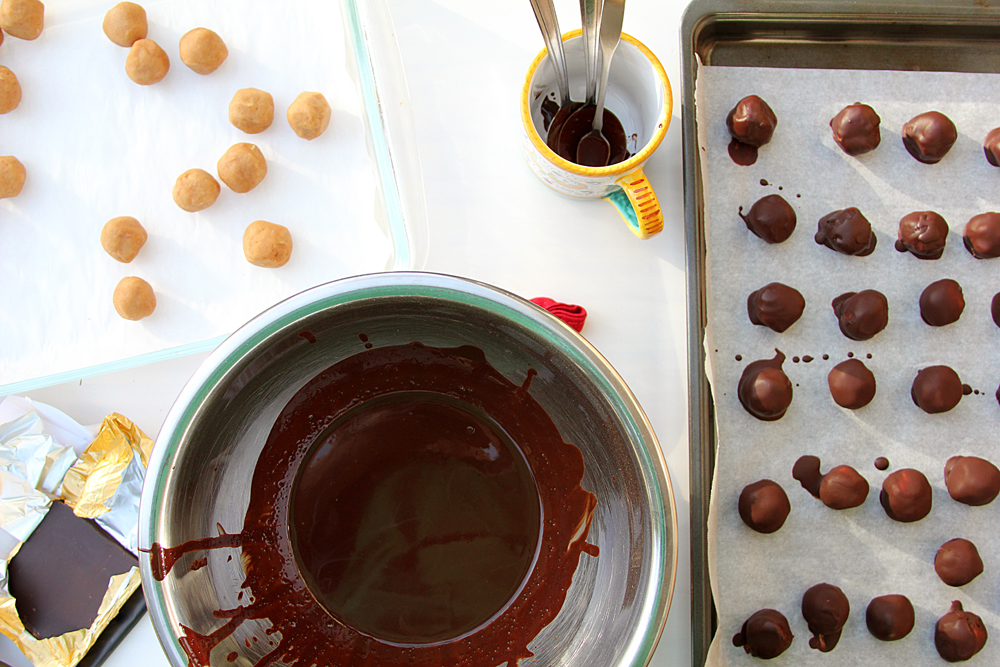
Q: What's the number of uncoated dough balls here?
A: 13